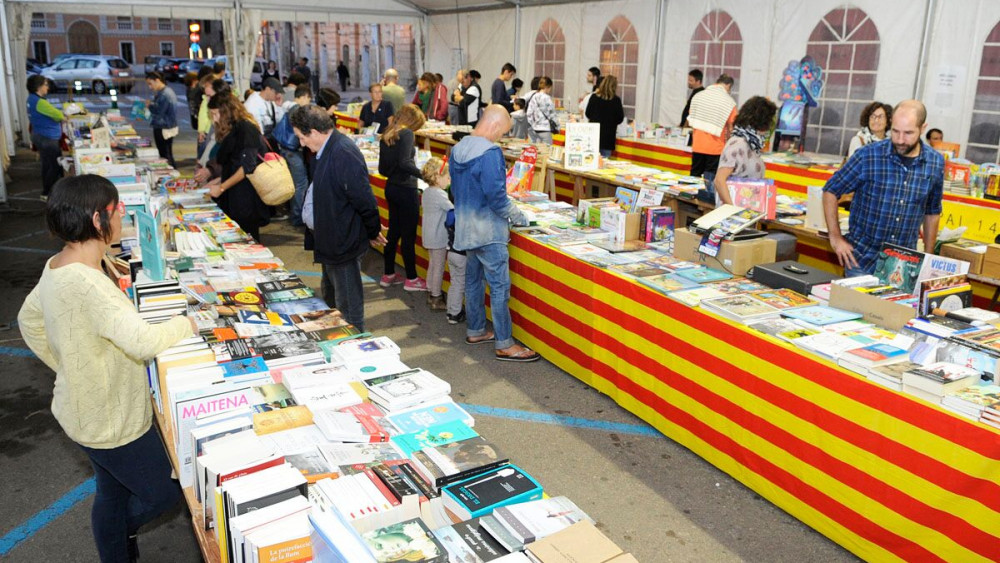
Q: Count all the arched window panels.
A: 5